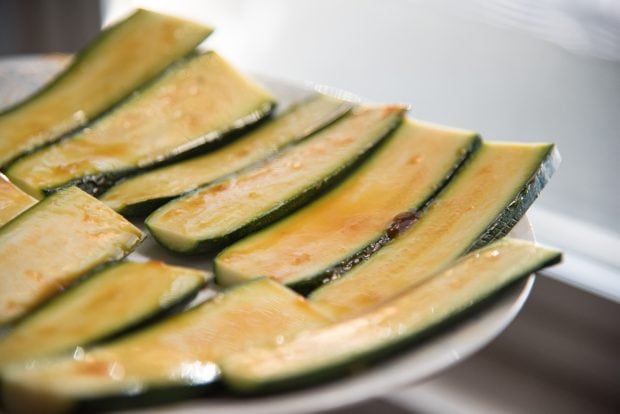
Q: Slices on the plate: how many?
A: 11